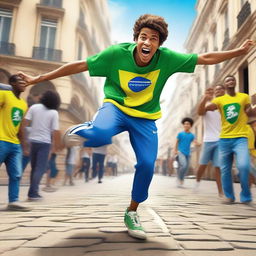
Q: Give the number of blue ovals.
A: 1